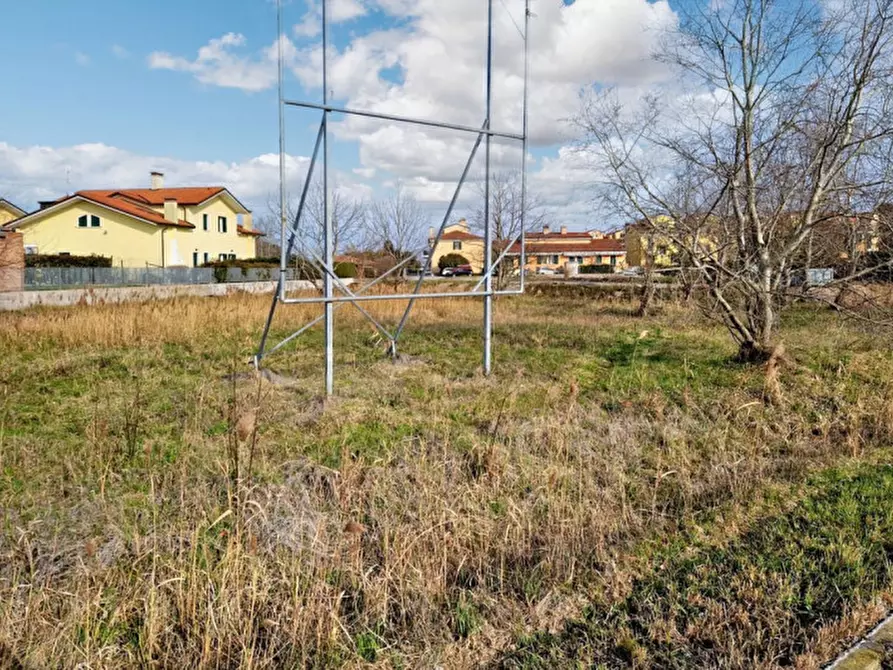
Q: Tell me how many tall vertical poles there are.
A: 4